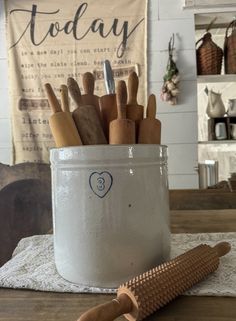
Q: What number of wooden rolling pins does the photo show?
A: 9